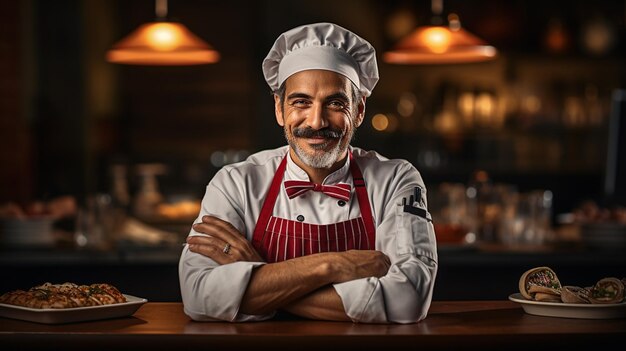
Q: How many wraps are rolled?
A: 3